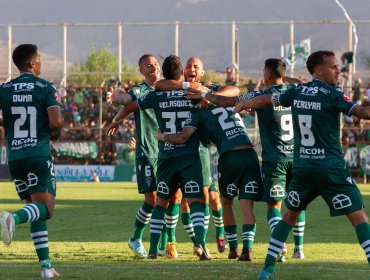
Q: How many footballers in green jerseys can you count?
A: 7